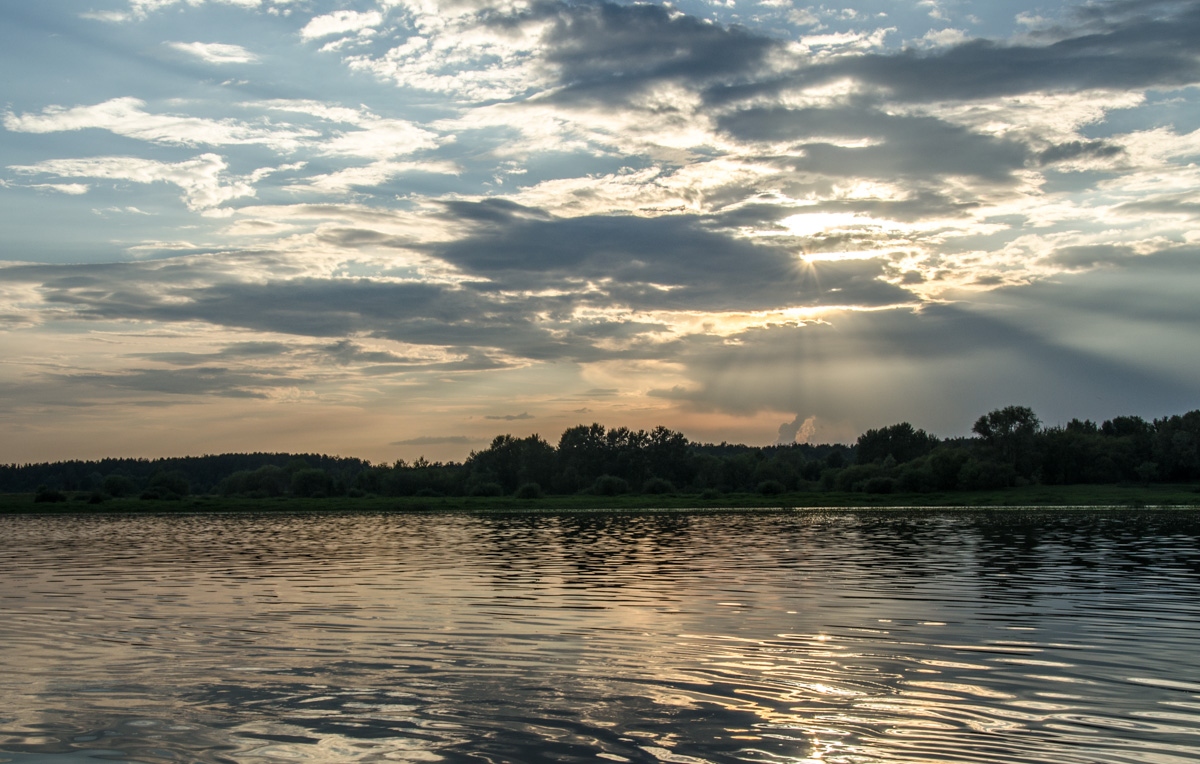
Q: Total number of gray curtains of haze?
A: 1